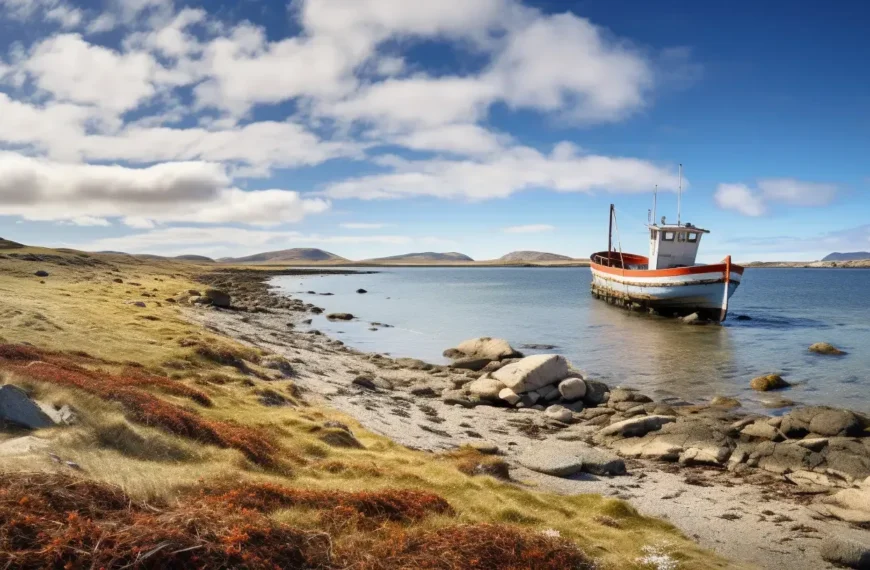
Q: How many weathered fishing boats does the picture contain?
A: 1